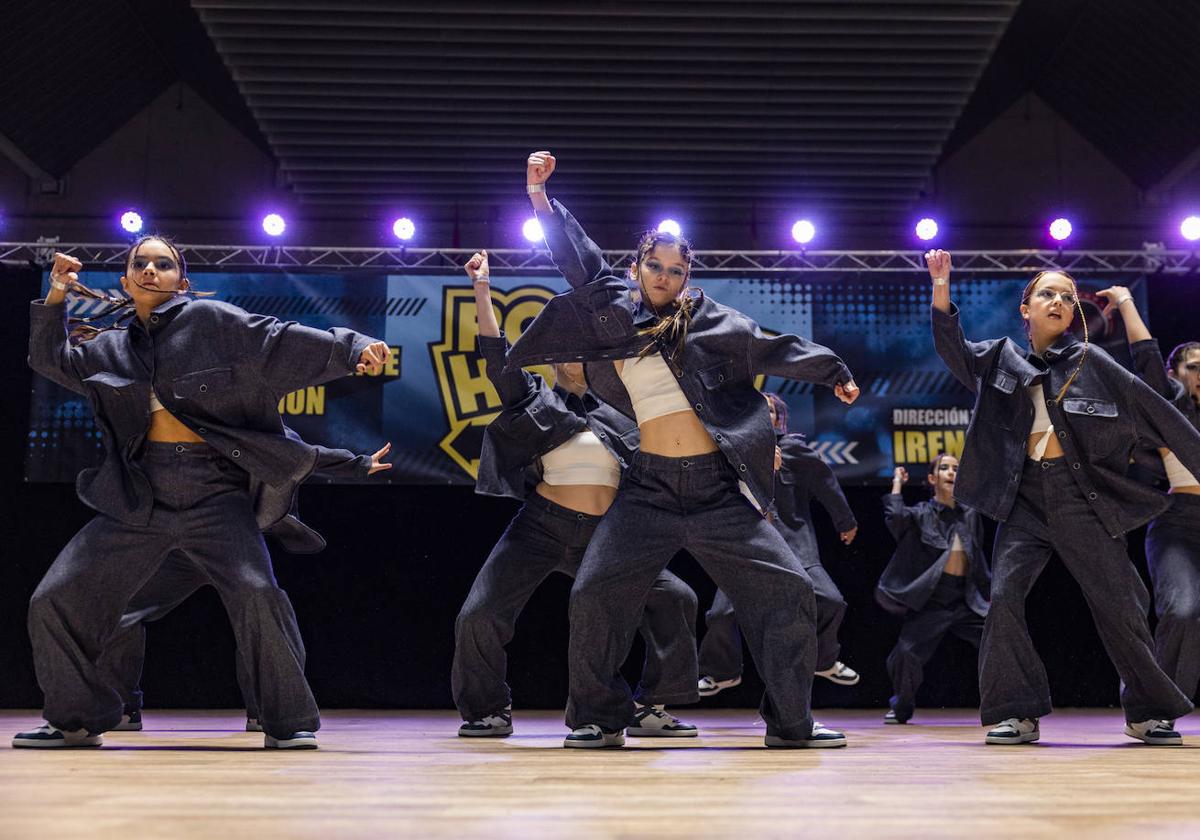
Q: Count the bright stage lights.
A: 9